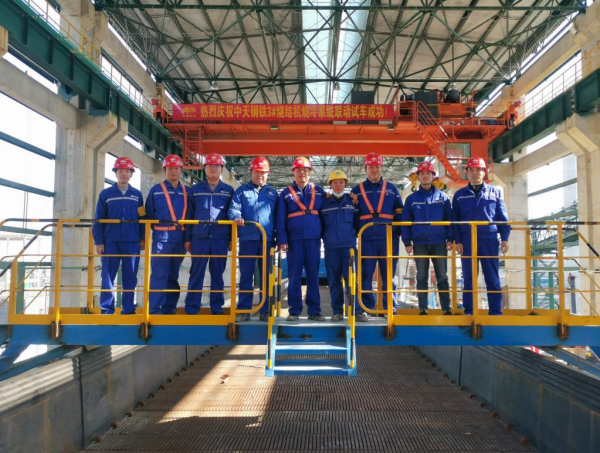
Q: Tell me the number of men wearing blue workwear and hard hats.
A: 9